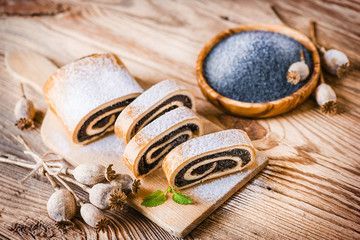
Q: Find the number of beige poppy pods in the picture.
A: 9